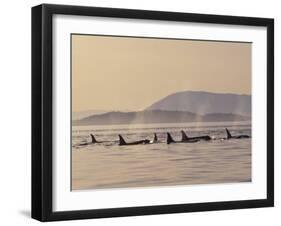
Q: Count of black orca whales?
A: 6